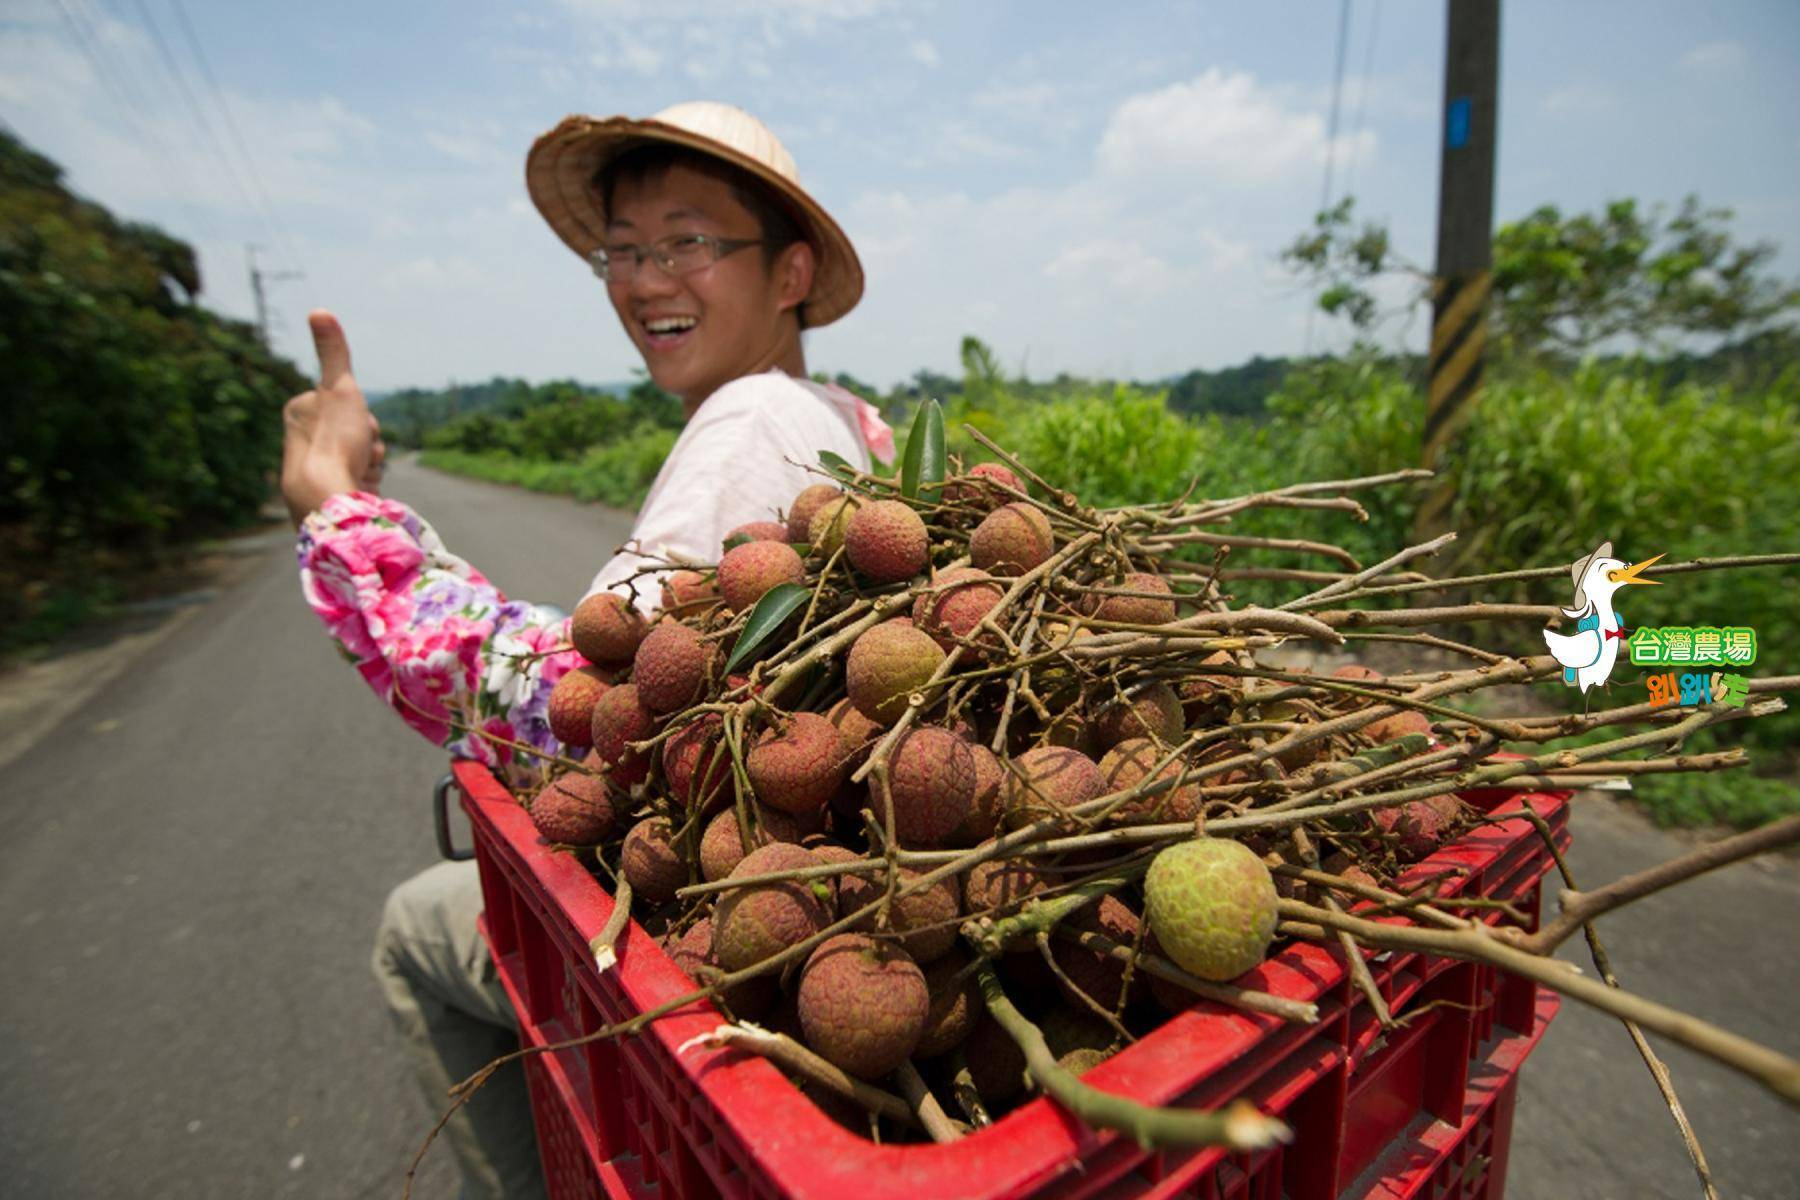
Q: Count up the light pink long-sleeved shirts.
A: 1